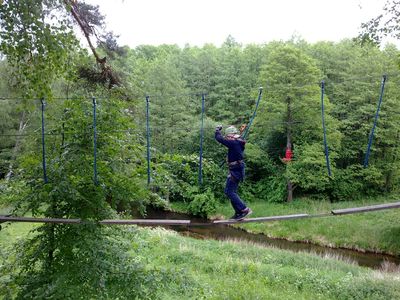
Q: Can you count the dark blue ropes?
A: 7